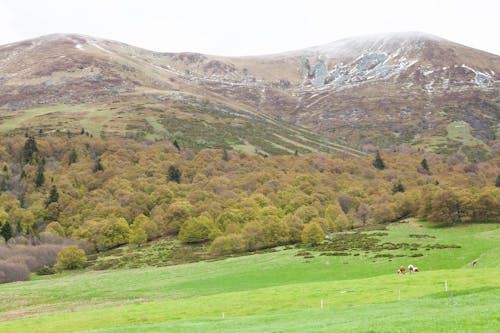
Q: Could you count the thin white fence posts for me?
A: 4